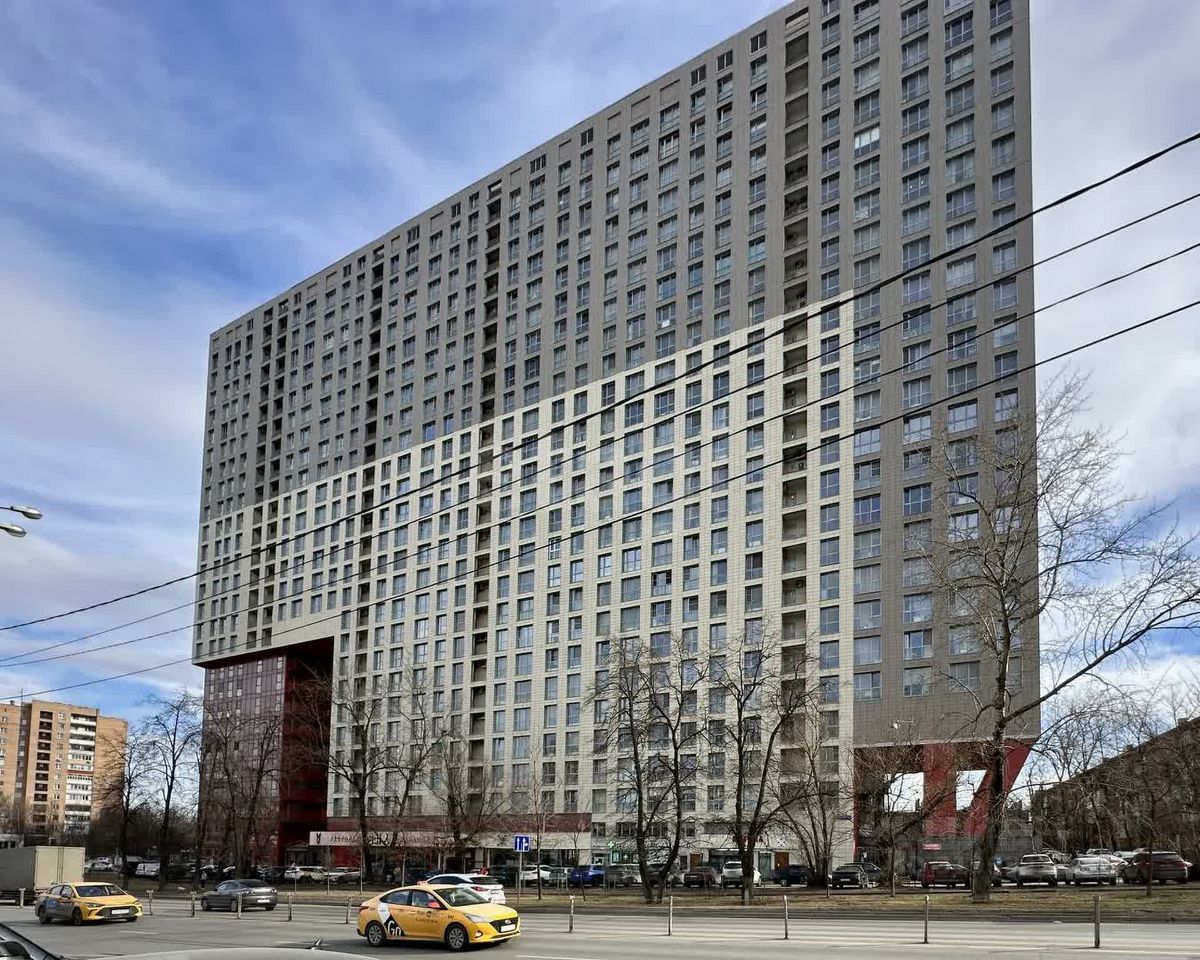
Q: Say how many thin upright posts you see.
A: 11